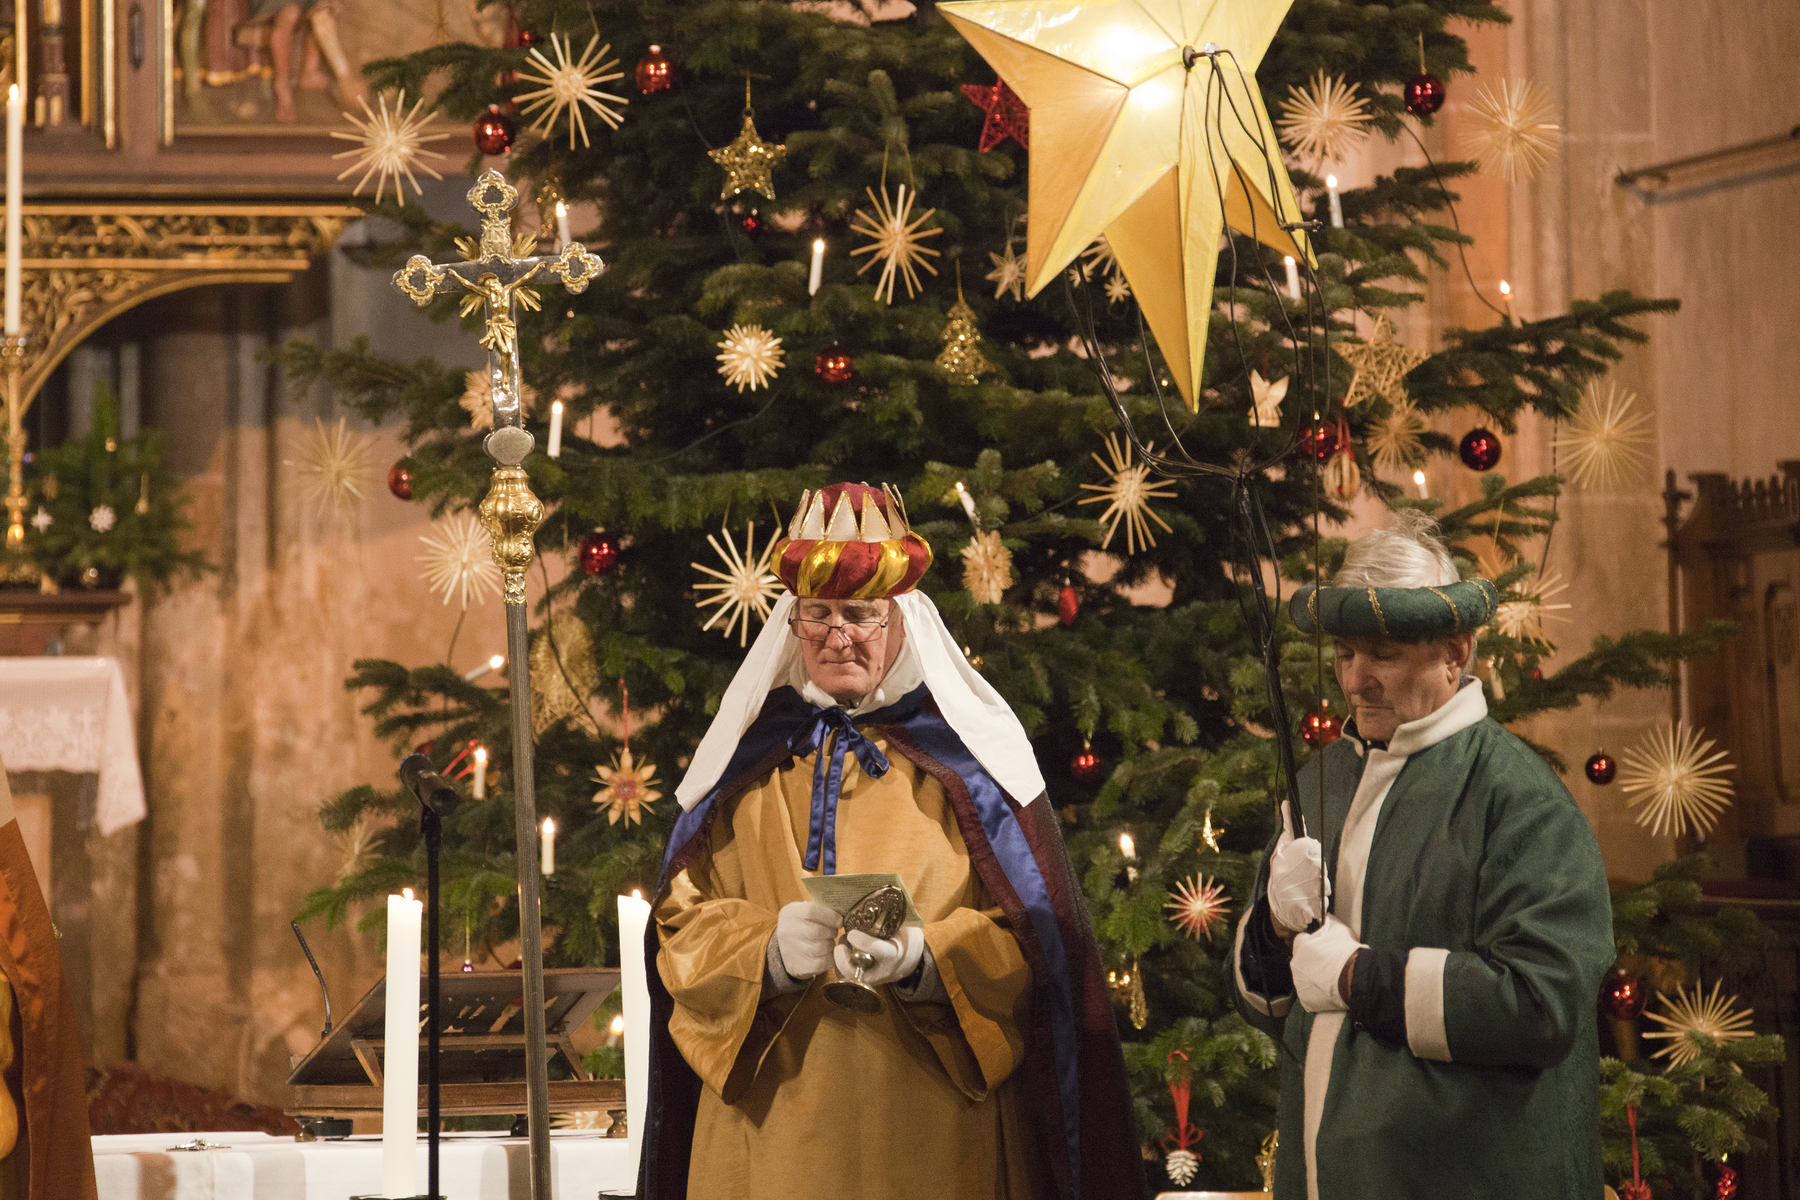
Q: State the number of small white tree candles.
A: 13